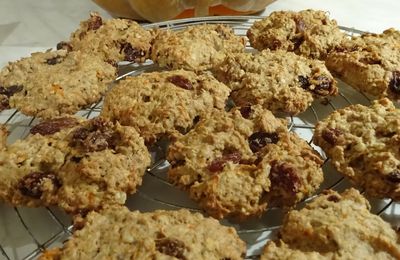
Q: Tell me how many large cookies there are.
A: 12